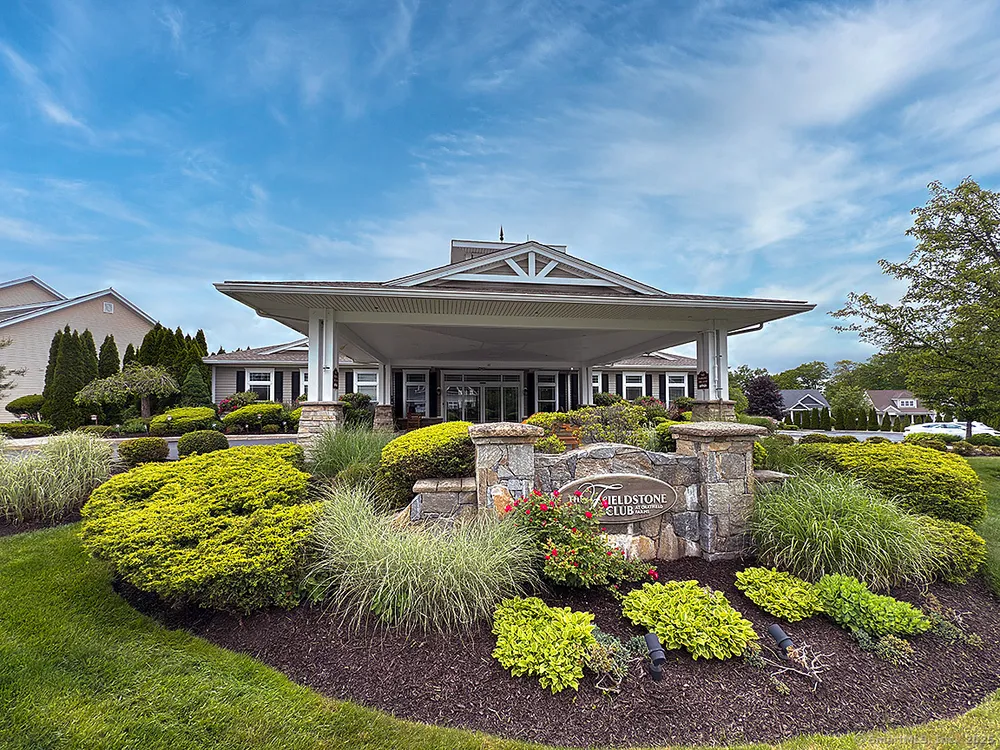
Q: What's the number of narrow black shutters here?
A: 14